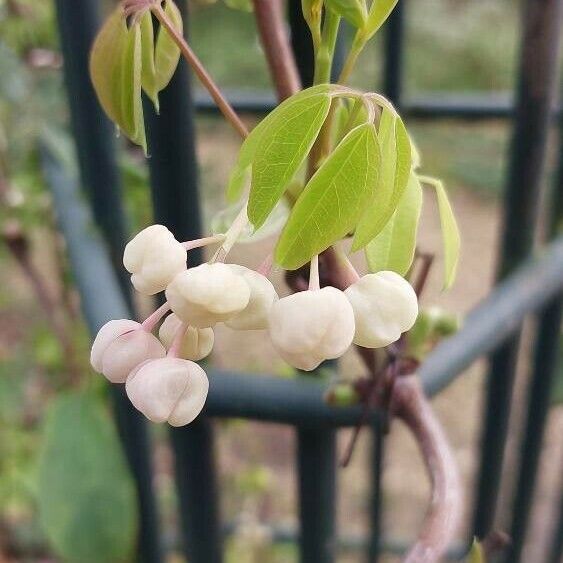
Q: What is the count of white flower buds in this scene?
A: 8